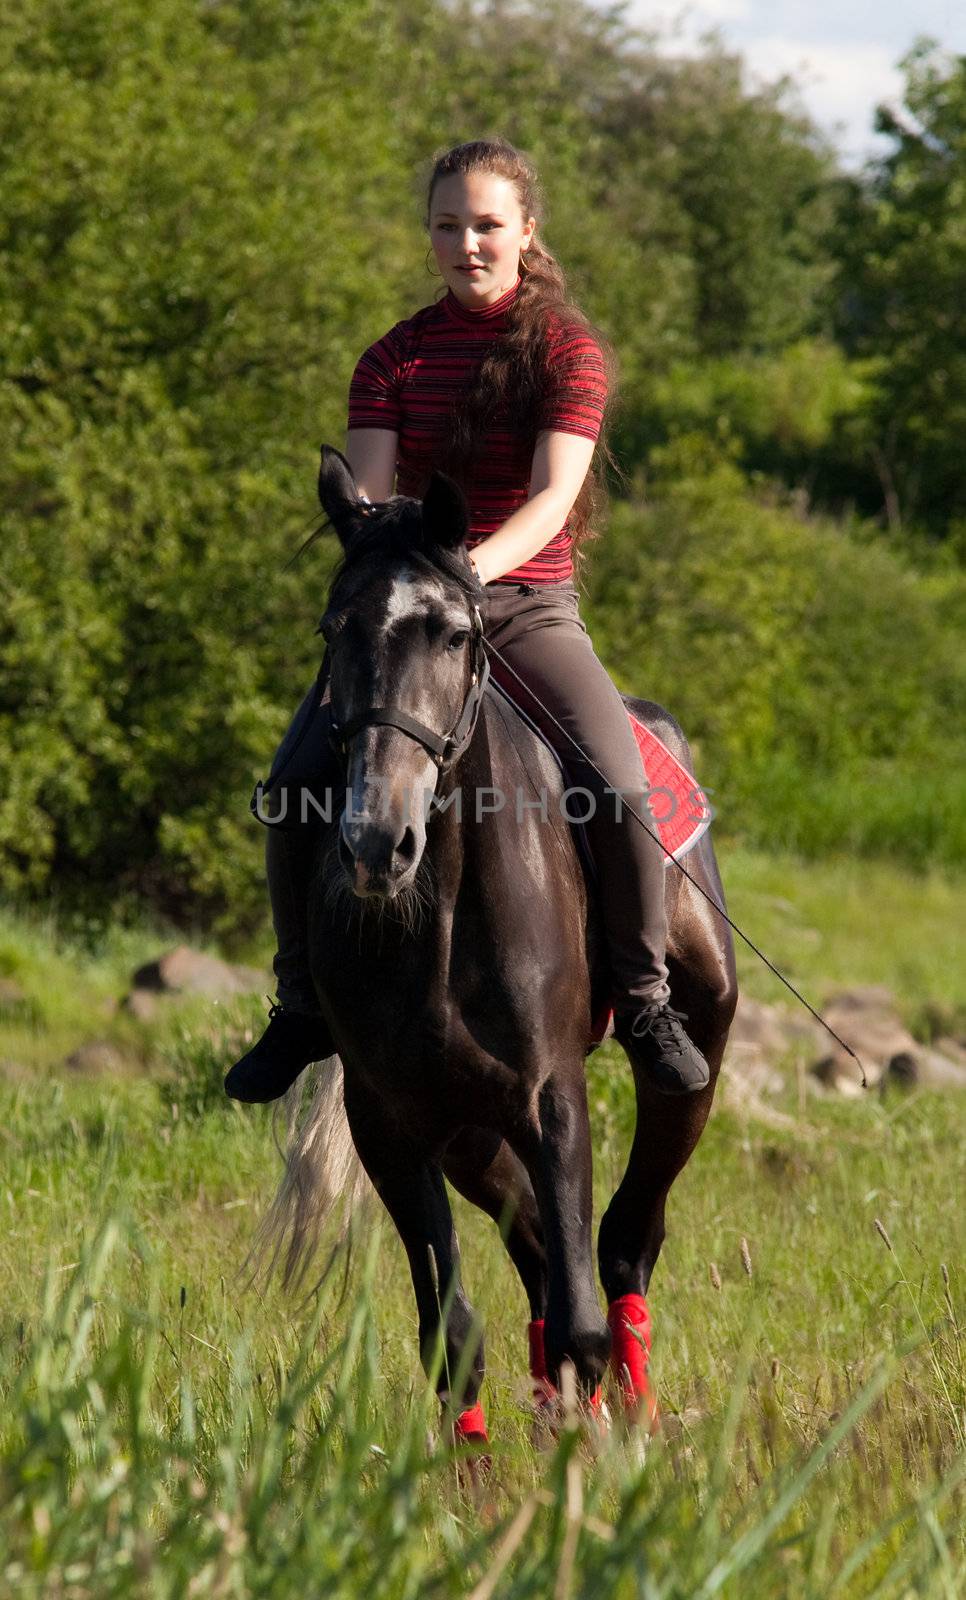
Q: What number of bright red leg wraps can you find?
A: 4